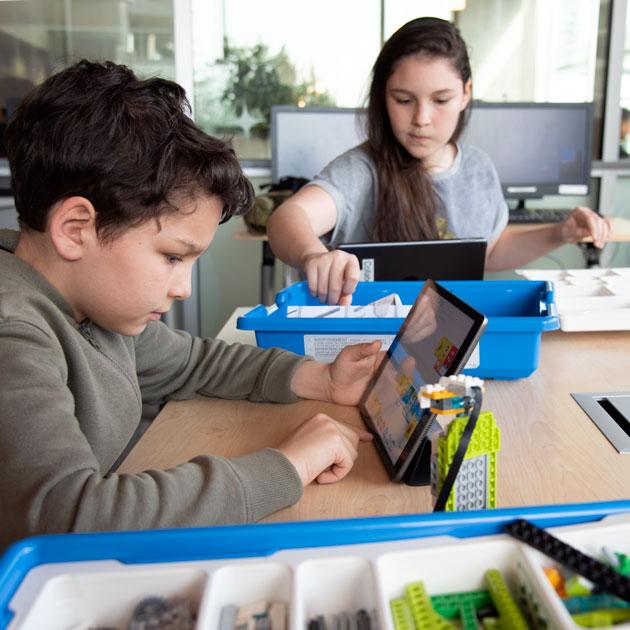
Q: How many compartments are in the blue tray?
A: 5